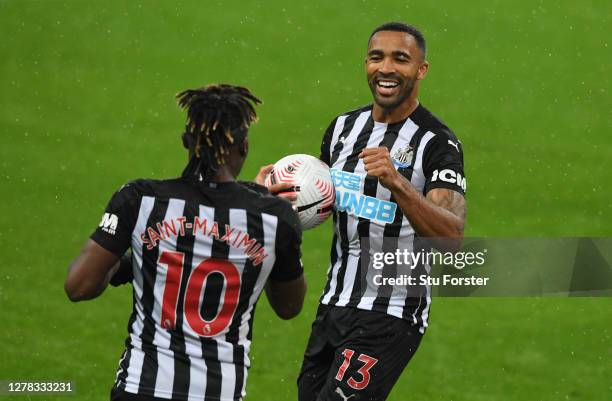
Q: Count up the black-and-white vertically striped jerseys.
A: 2